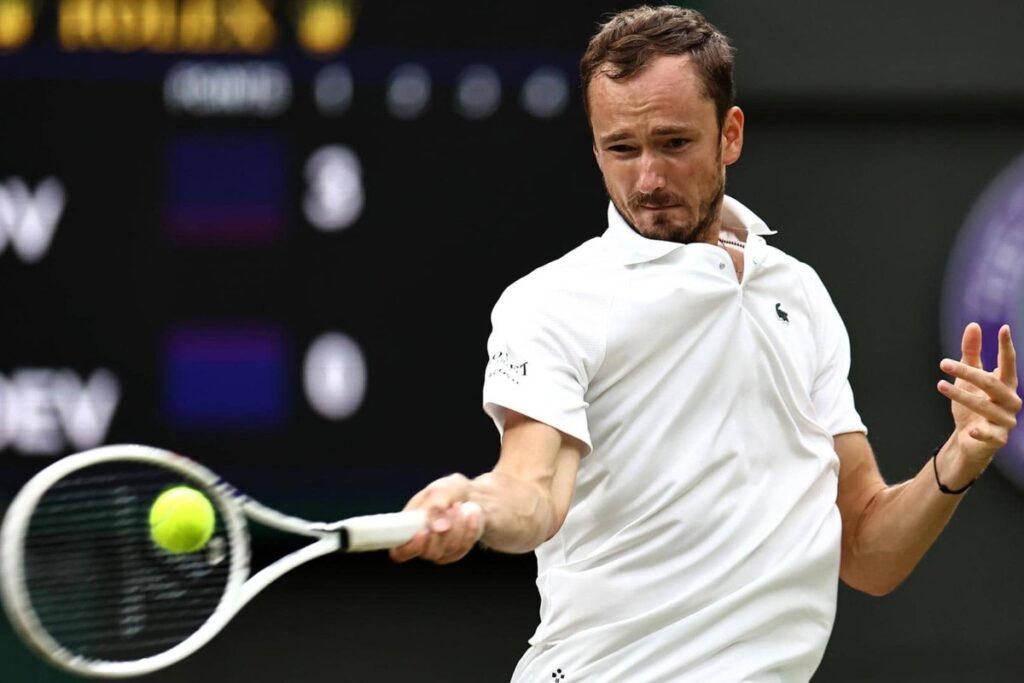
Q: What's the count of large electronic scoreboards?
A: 1